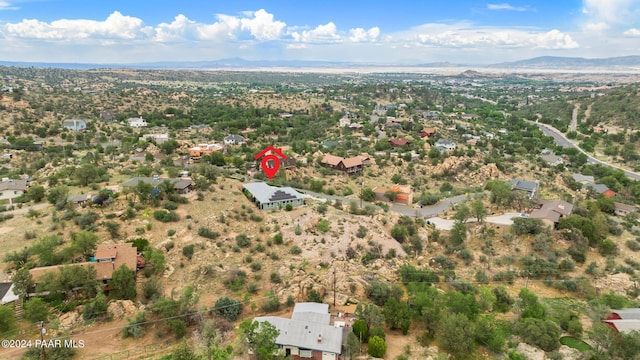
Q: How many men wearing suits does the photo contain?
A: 0